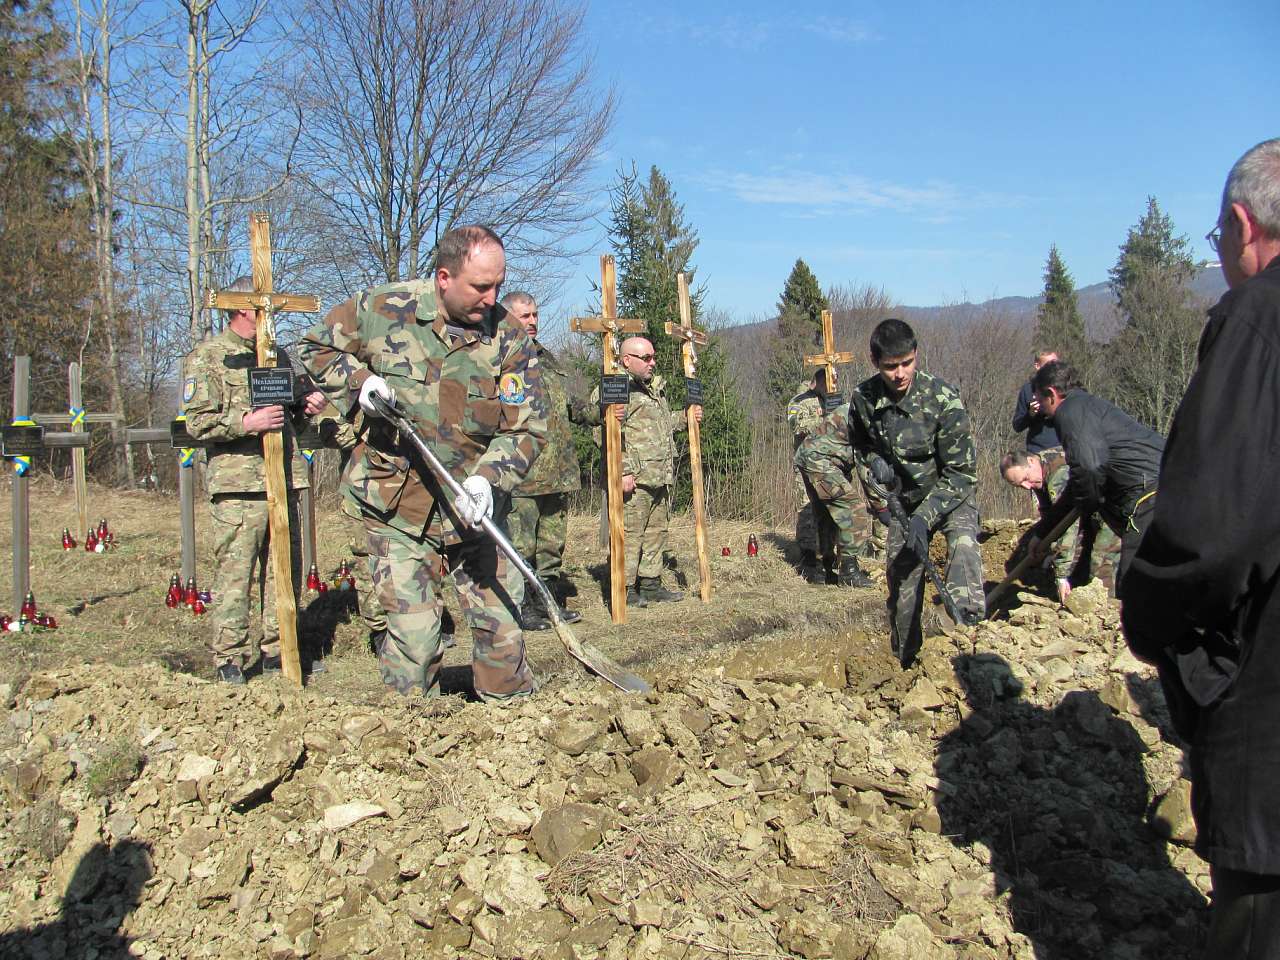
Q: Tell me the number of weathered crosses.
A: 4